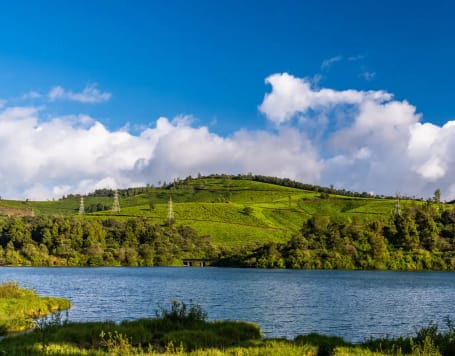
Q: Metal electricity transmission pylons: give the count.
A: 4